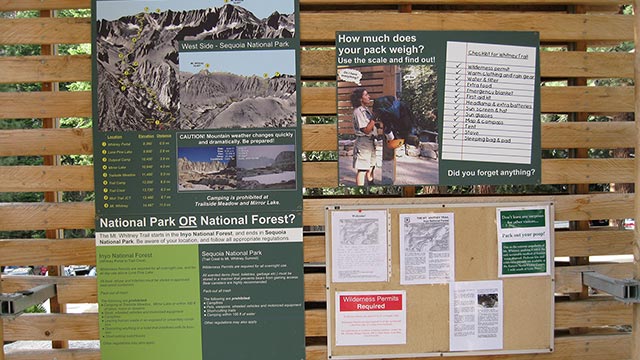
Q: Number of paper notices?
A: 5